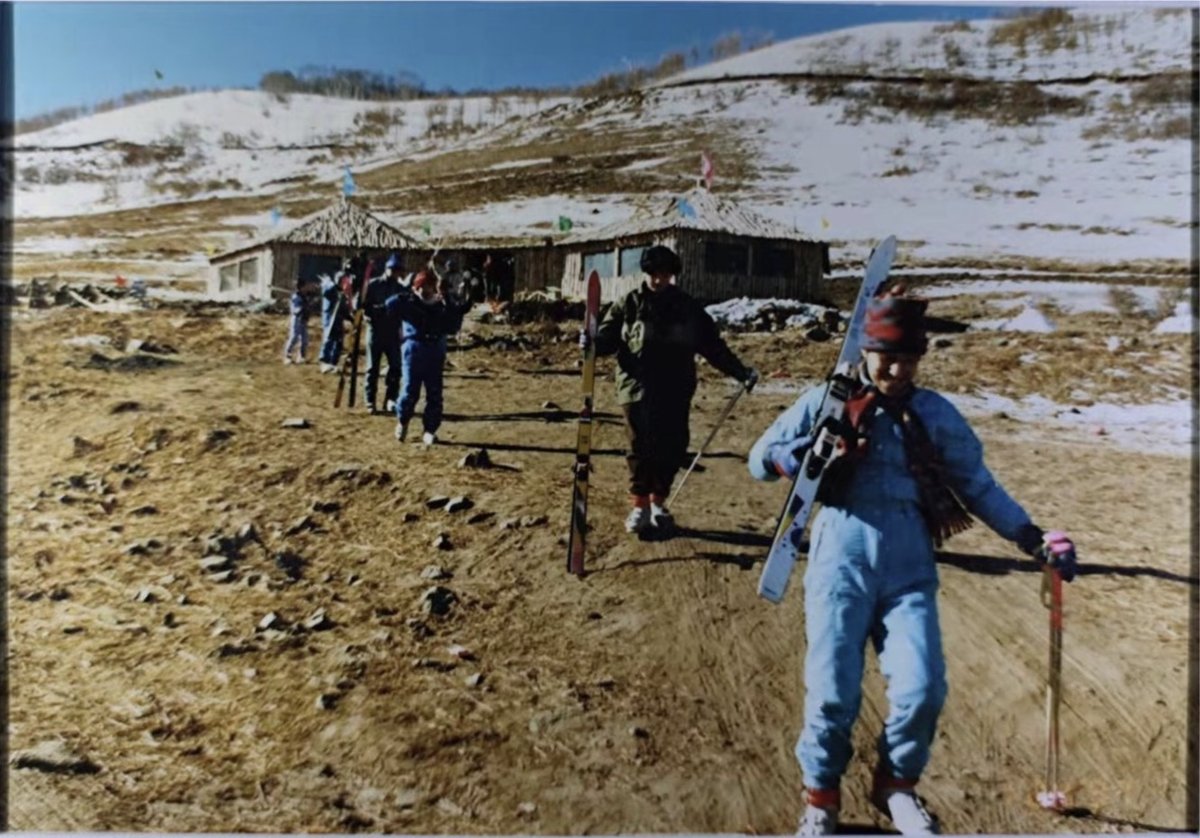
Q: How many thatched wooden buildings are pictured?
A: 2